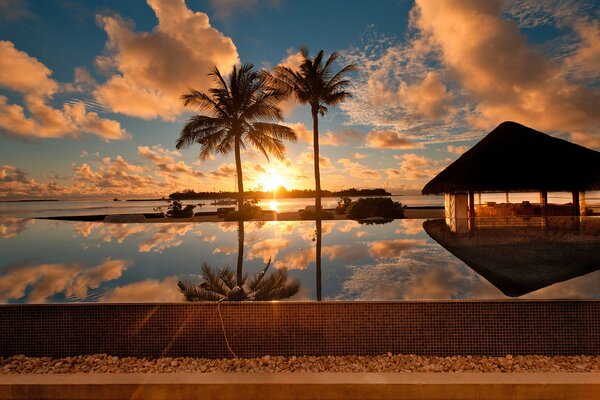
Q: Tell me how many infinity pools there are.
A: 1